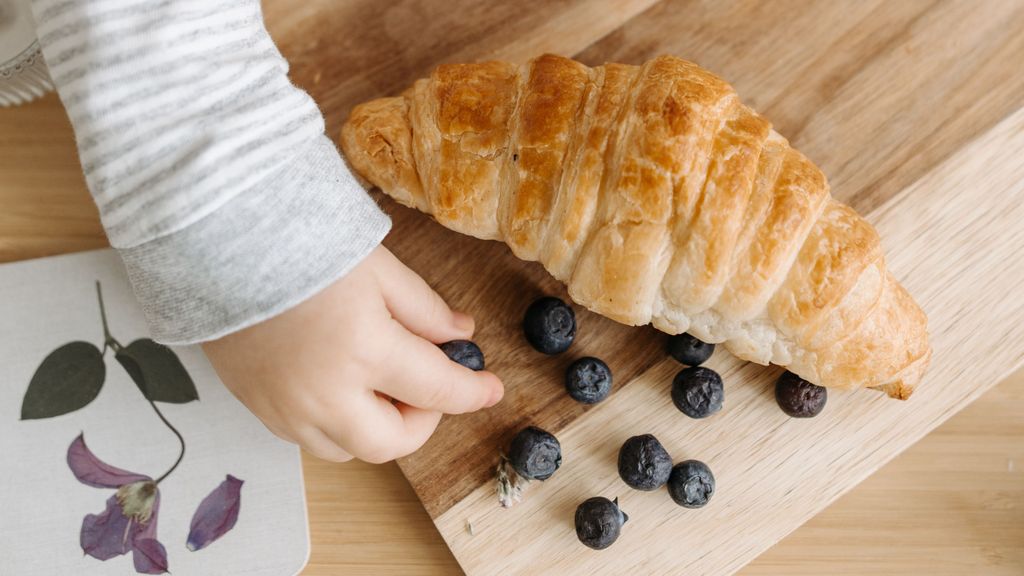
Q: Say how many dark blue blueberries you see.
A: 10